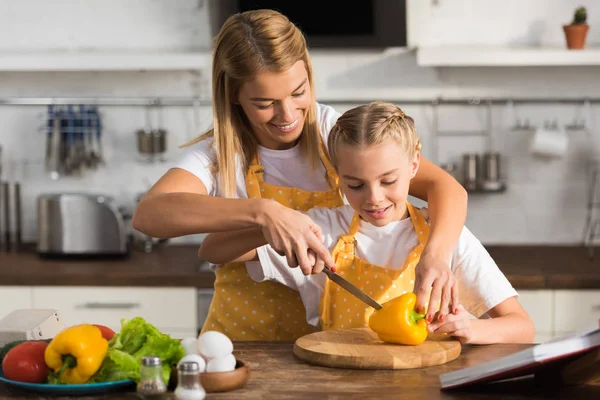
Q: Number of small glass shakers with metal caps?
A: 2